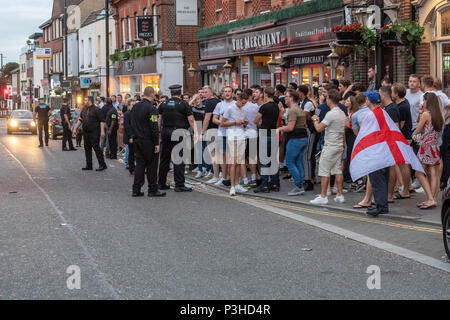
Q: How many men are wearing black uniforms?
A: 6